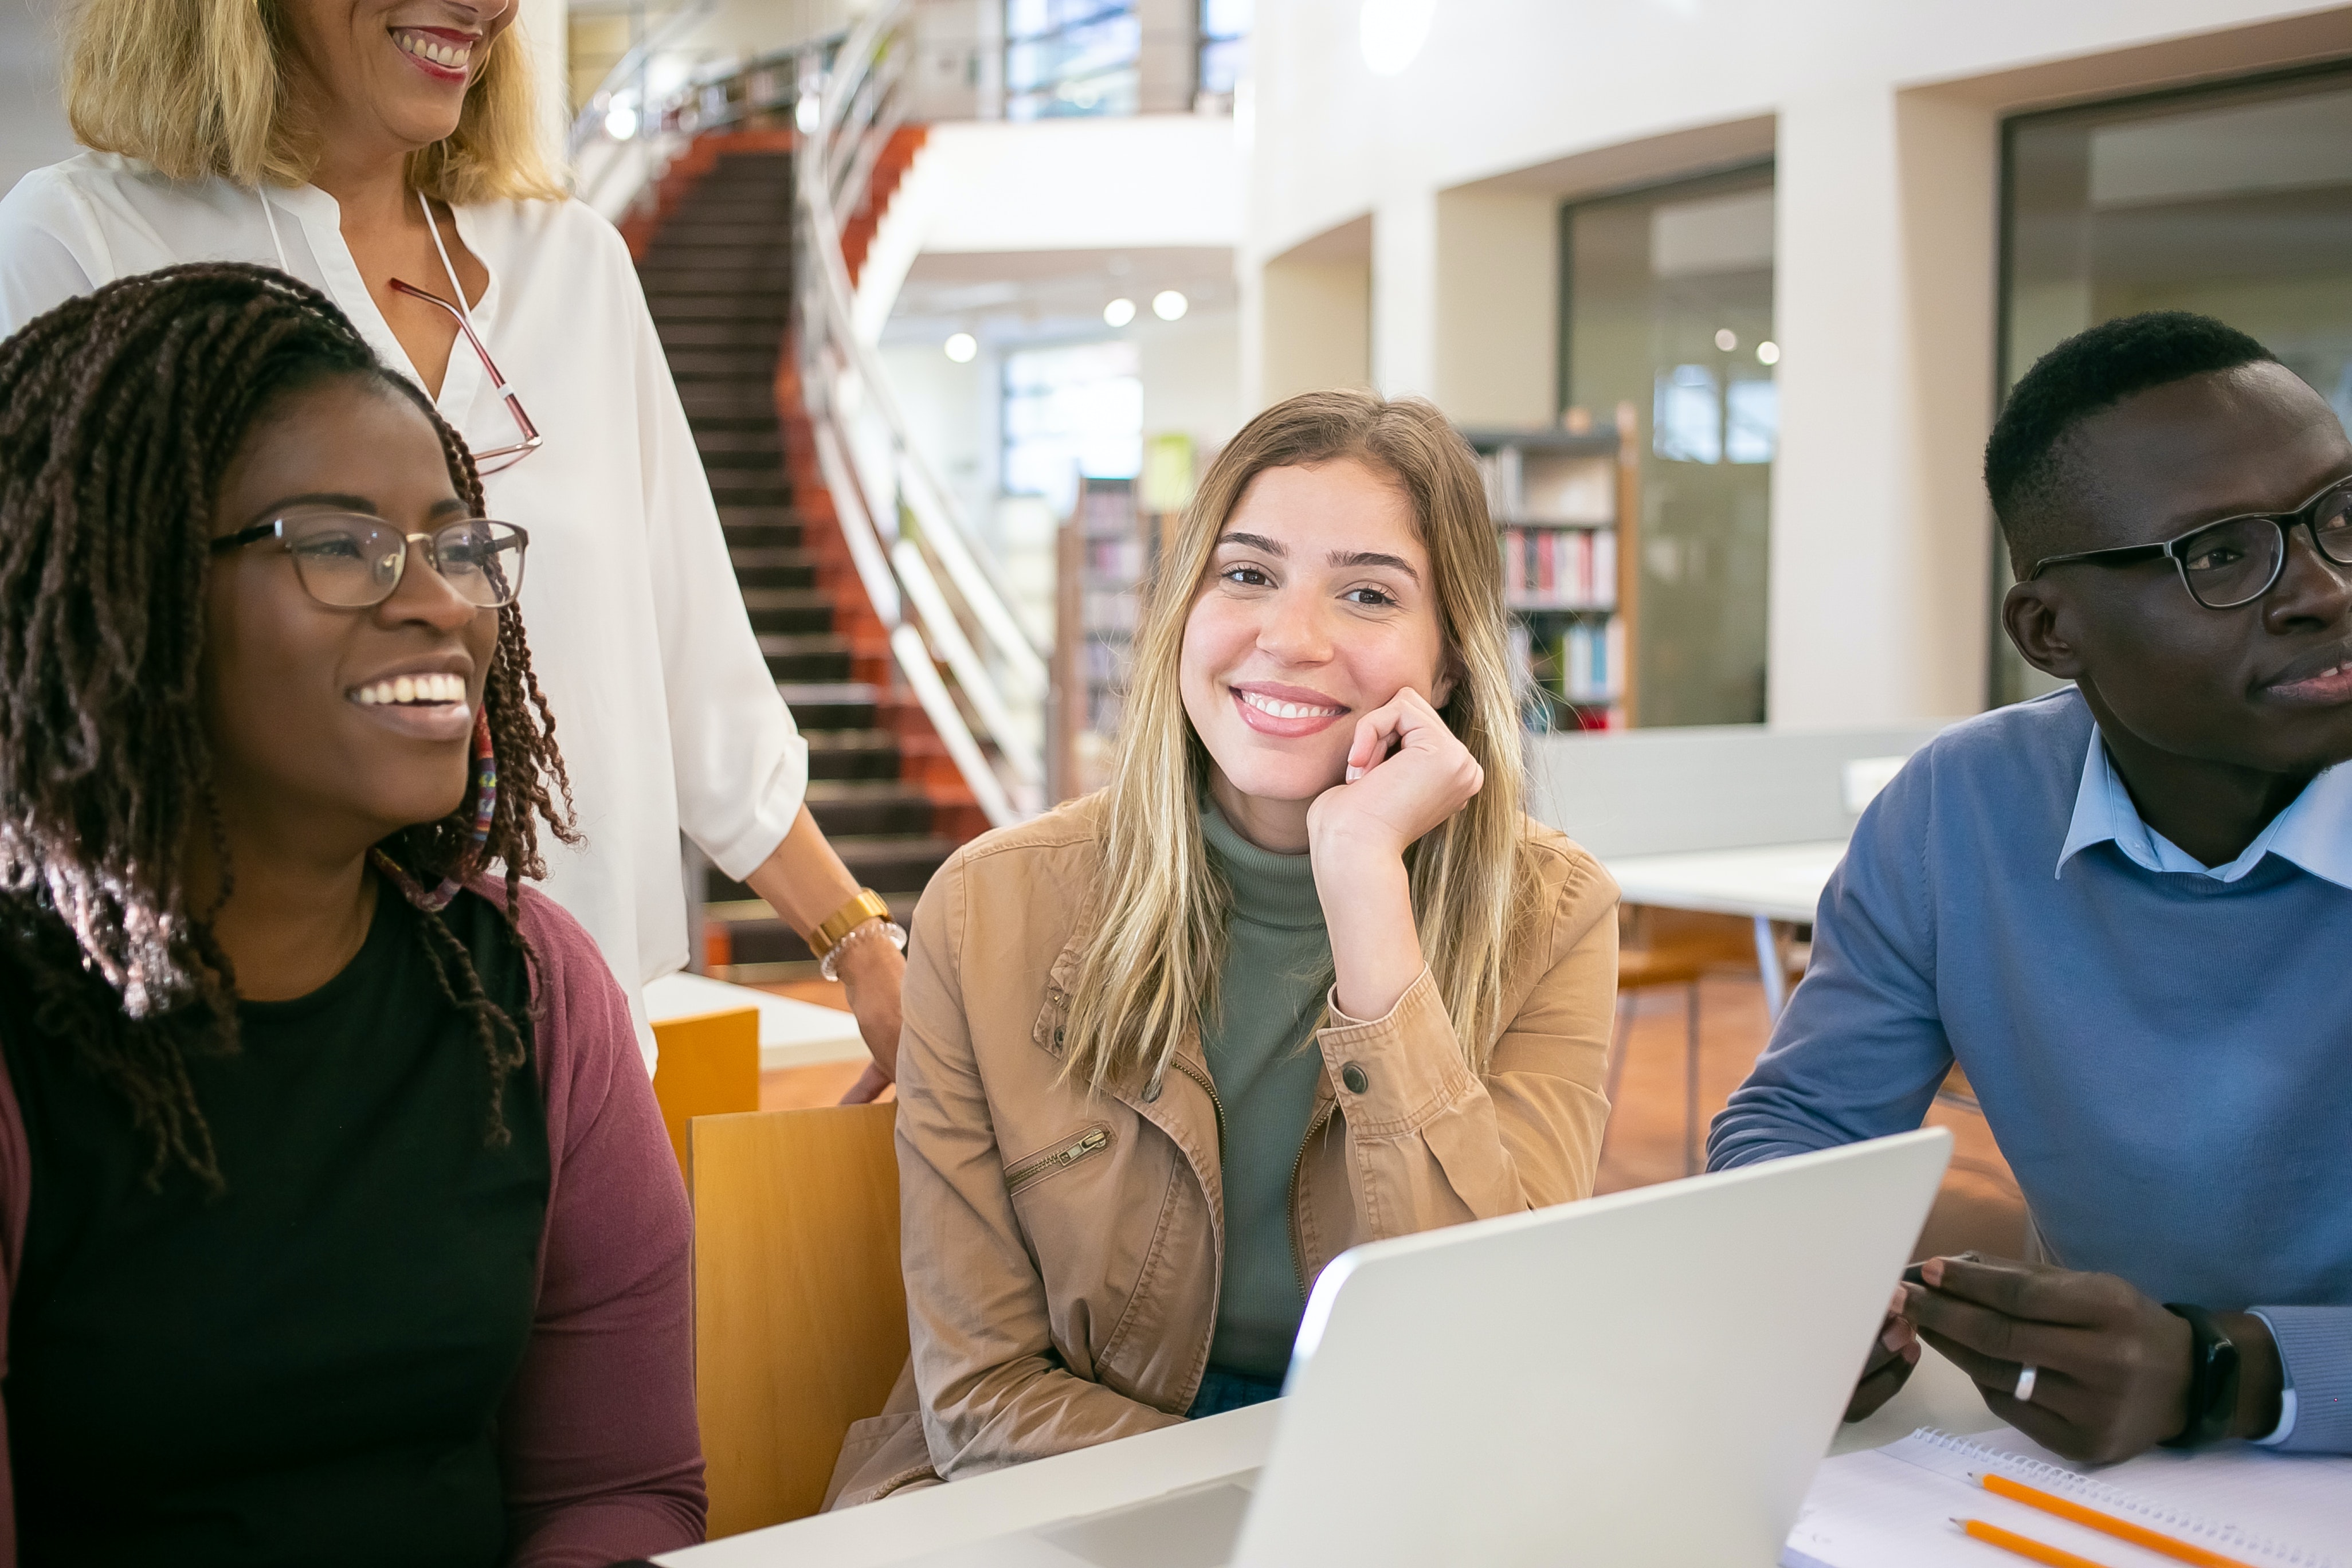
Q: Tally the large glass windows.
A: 2